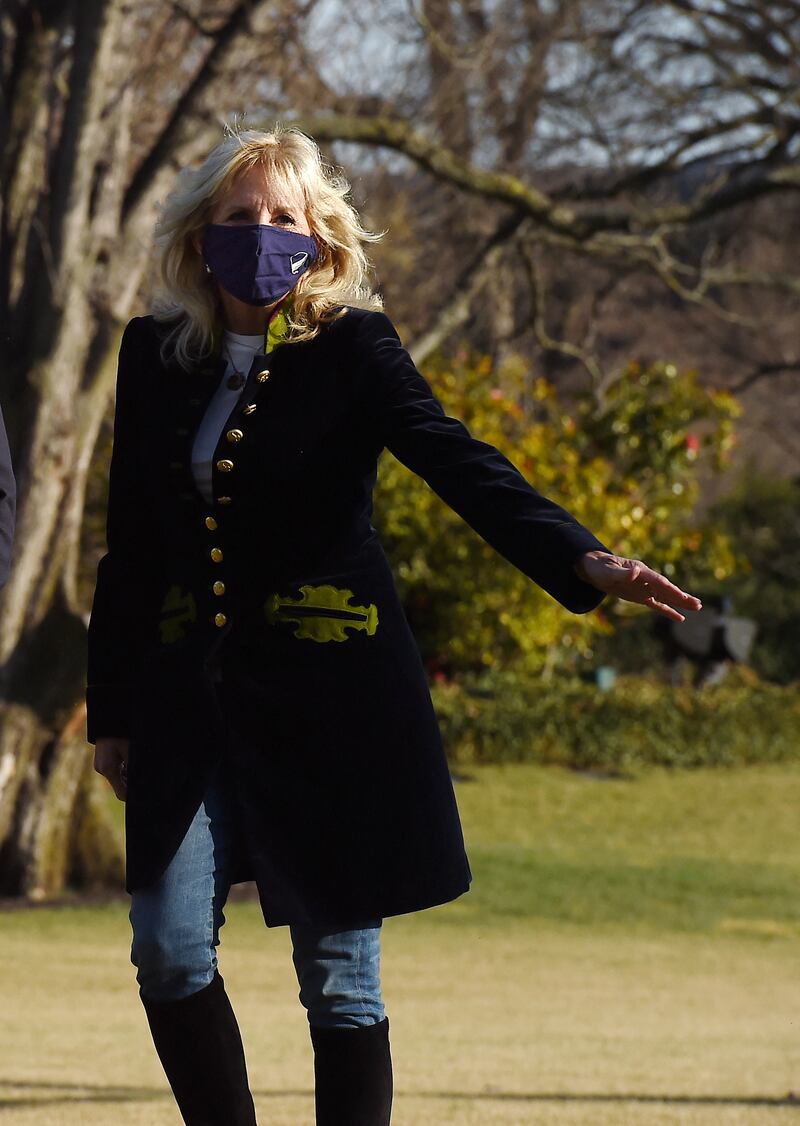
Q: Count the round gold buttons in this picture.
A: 9